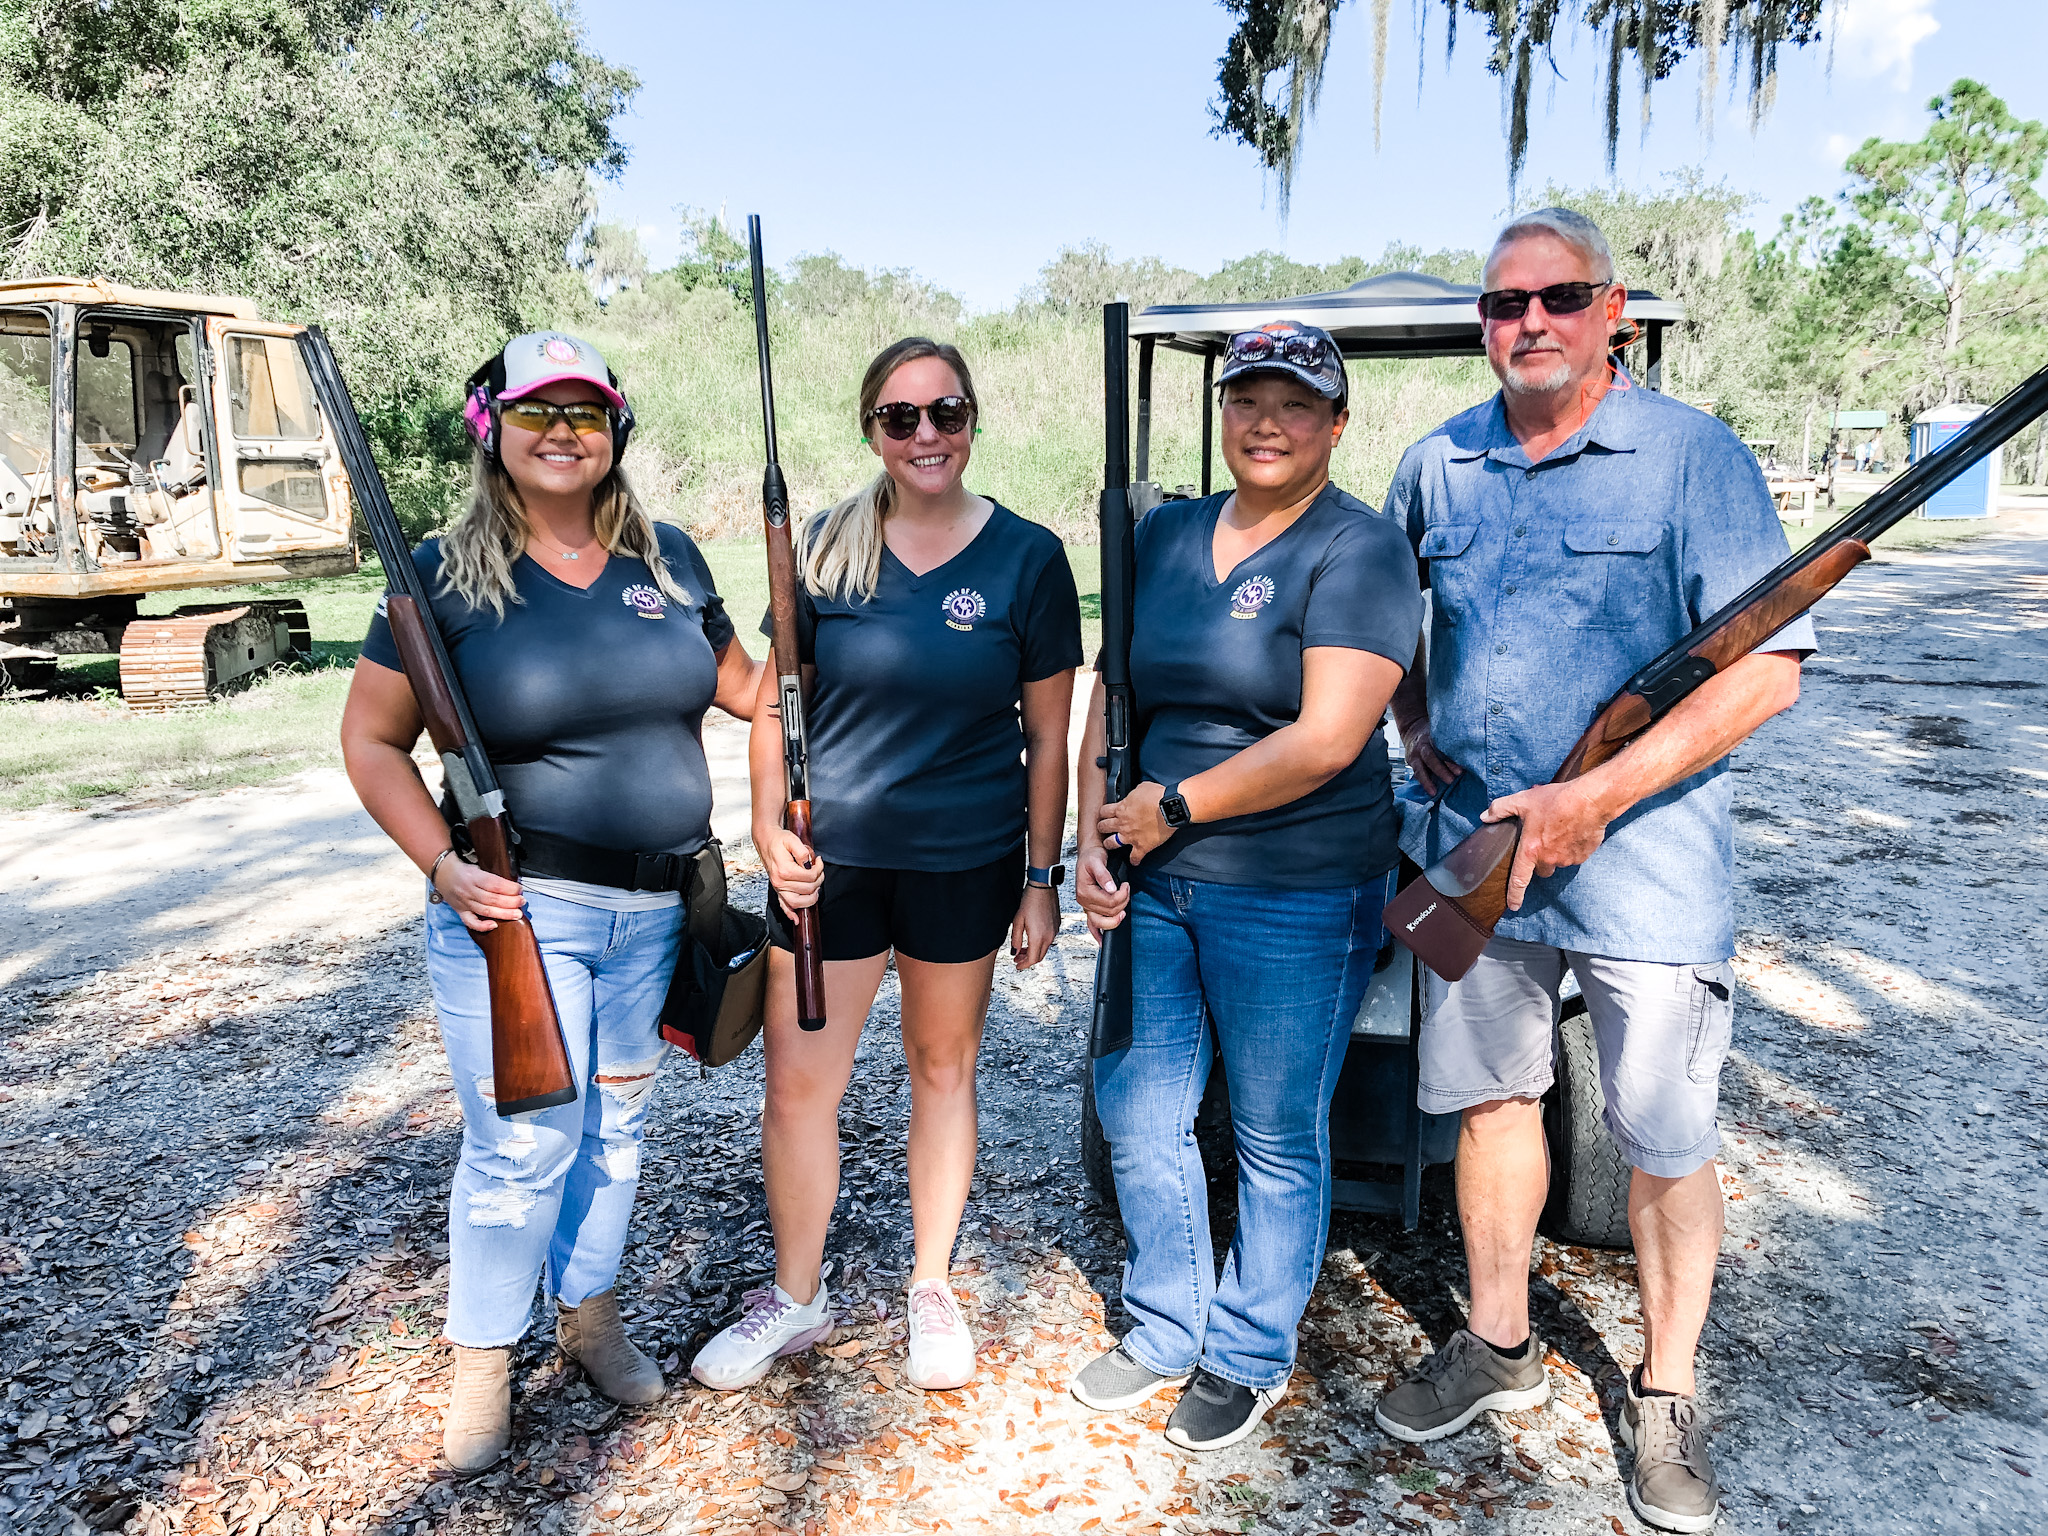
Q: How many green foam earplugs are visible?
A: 2